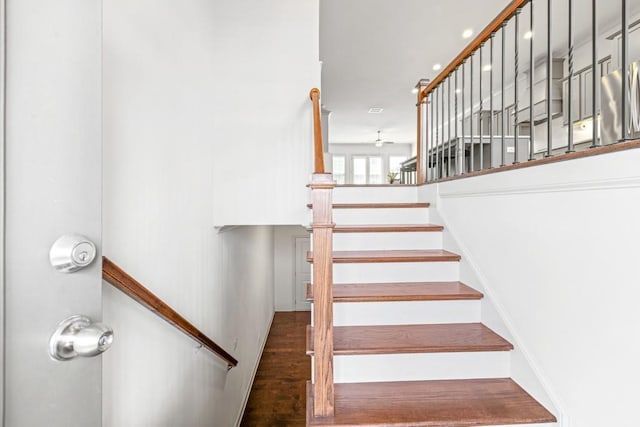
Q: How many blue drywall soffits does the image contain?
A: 0